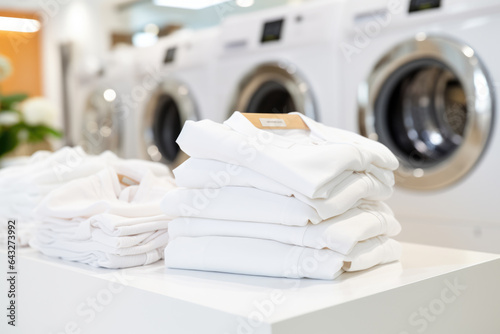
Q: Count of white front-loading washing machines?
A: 4